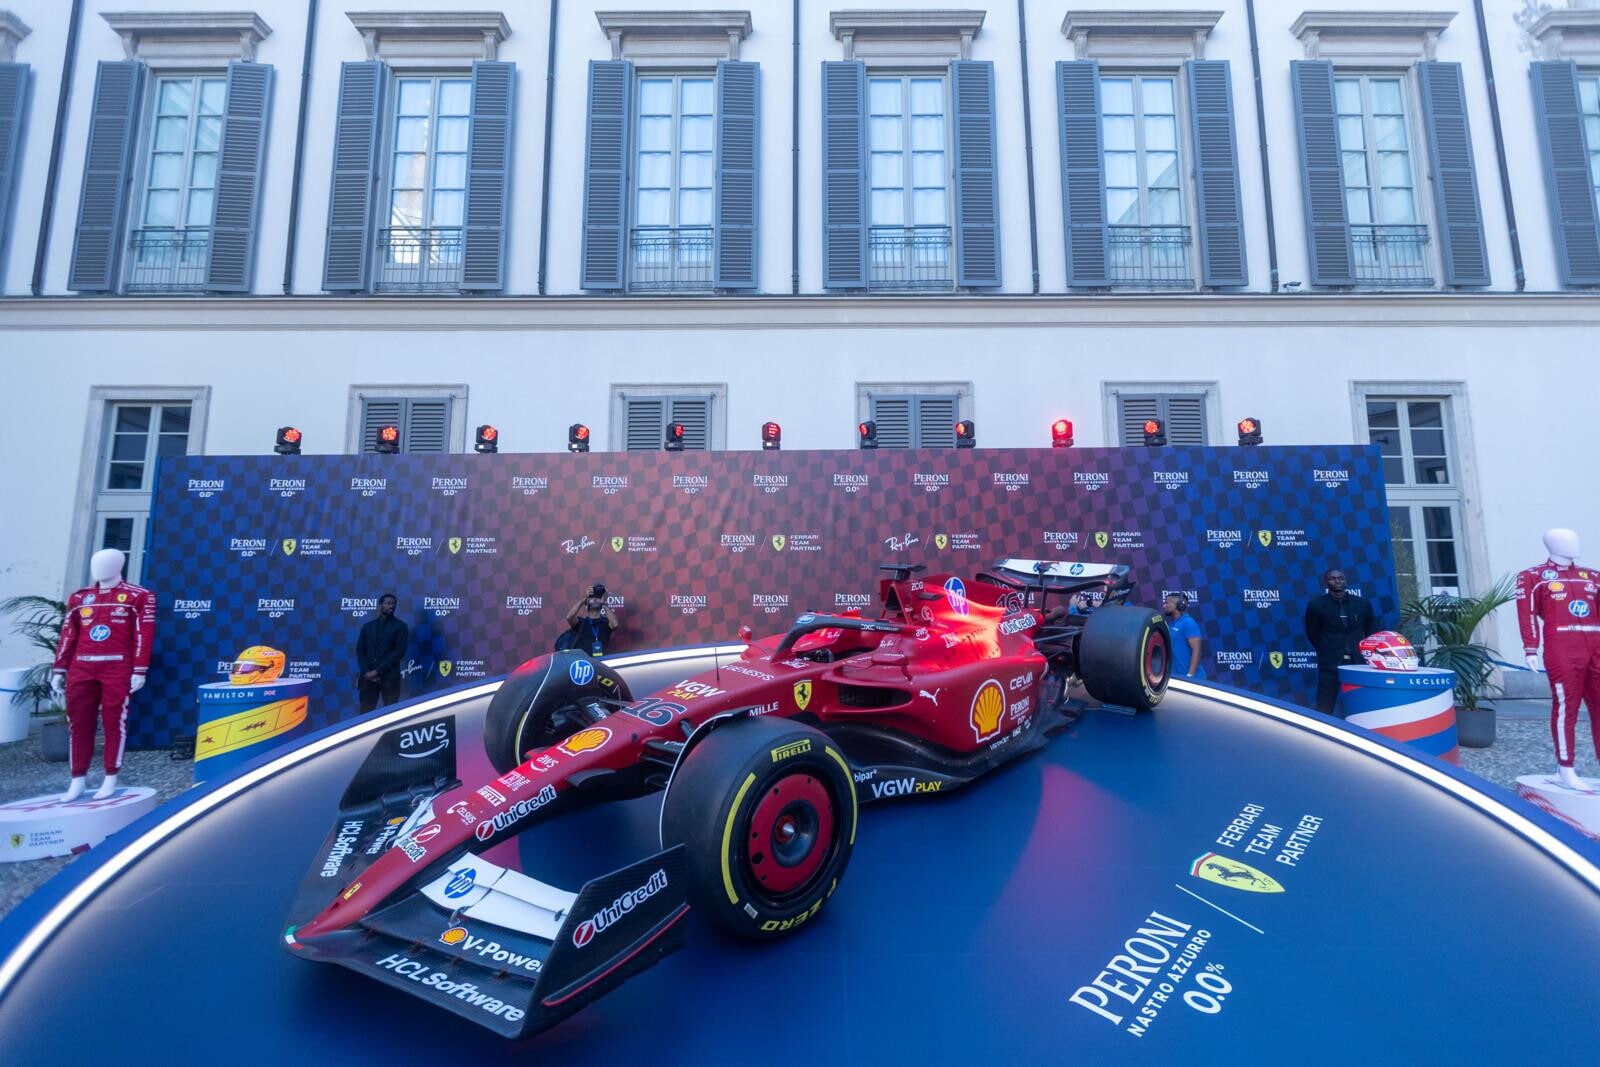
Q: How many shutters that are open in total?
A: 14